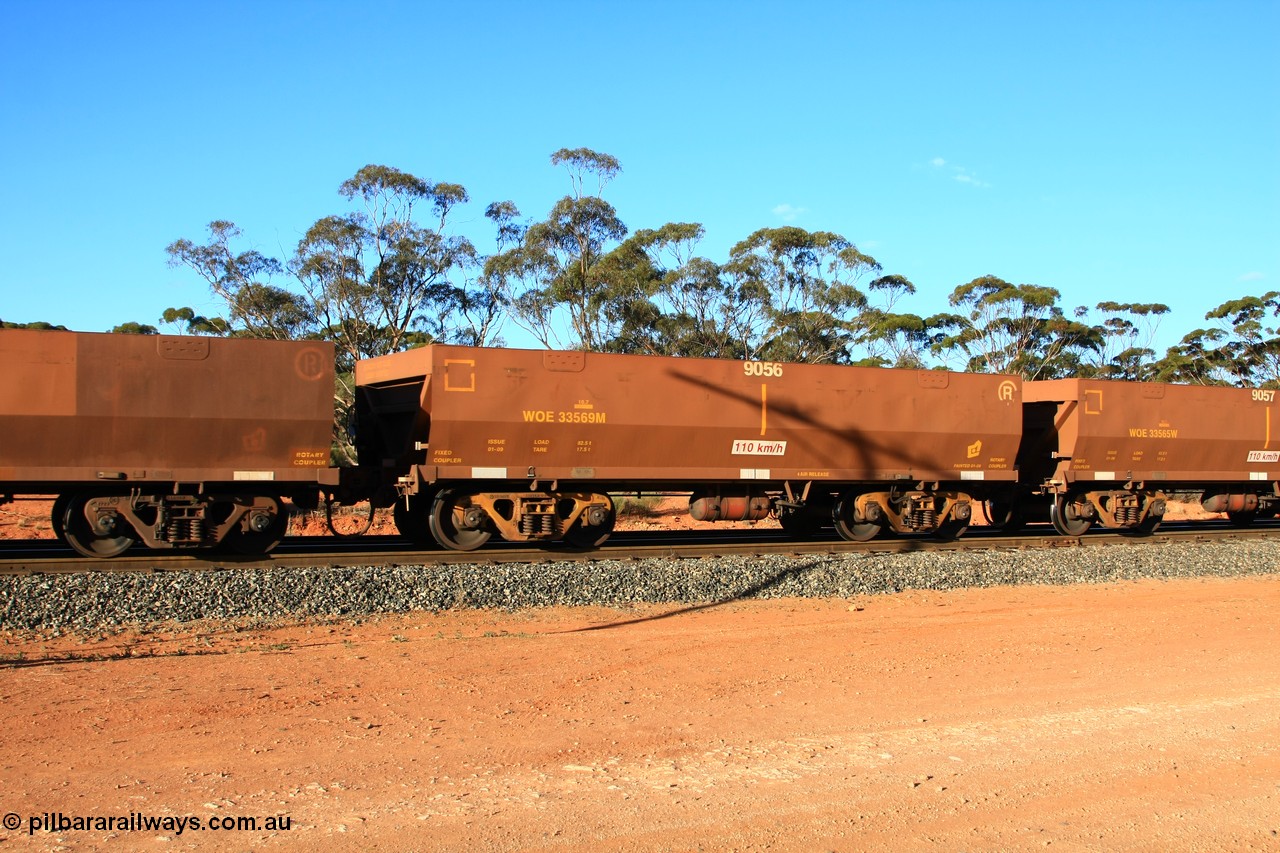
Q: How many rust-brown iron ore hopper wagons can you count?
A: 3